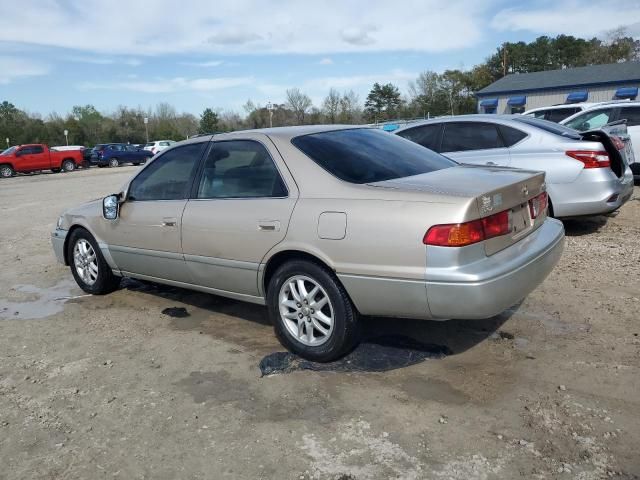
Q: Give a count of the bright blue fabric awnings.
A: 4